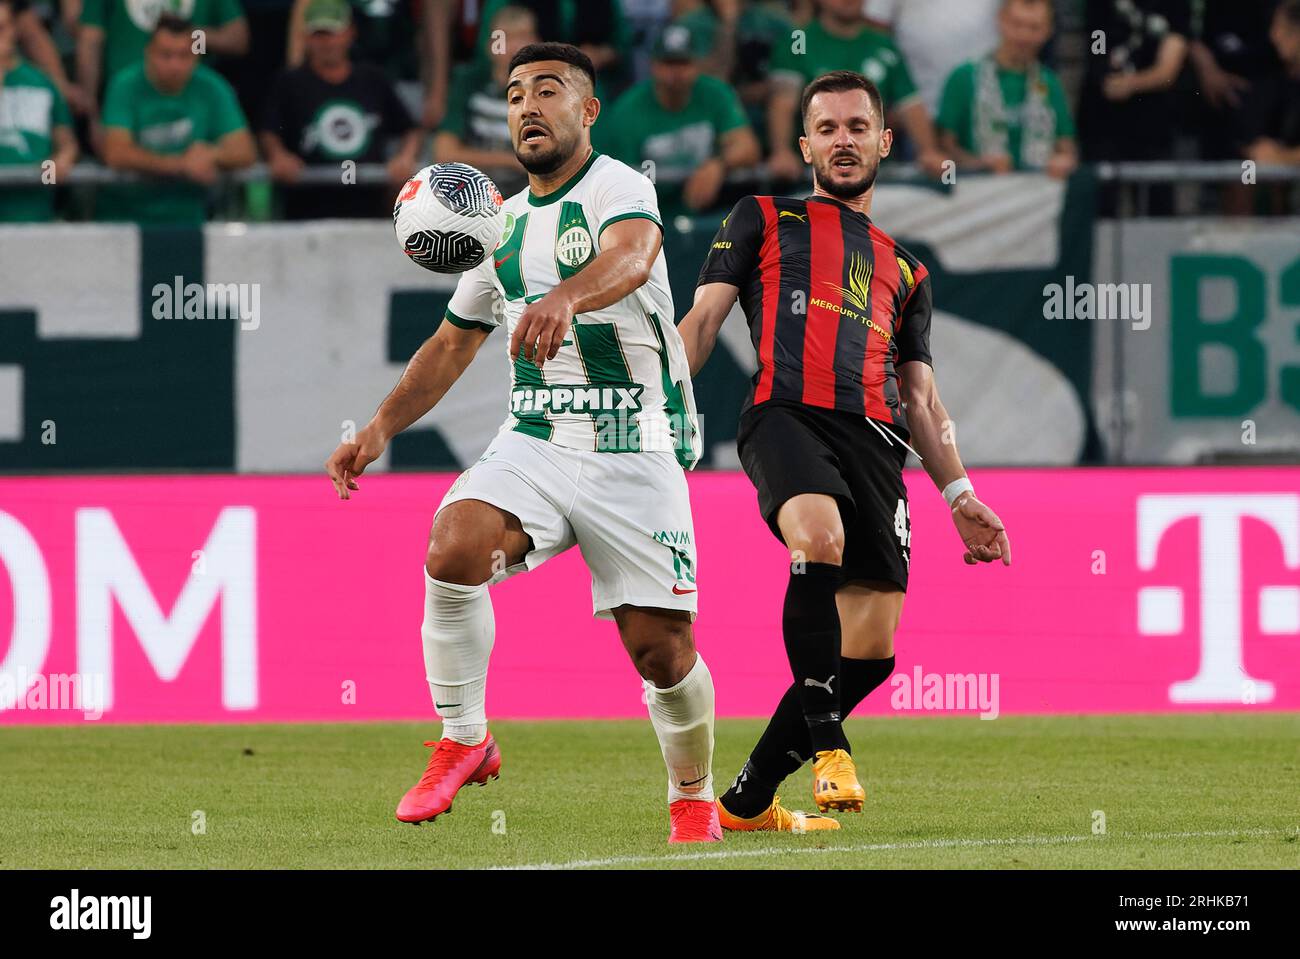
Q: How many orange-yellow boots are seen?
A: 2